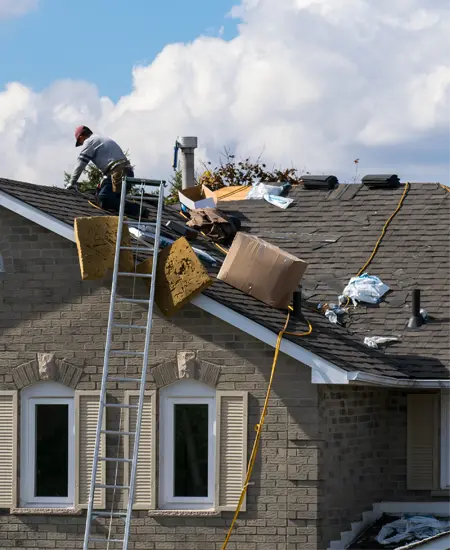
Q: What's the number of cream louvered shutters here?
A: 5